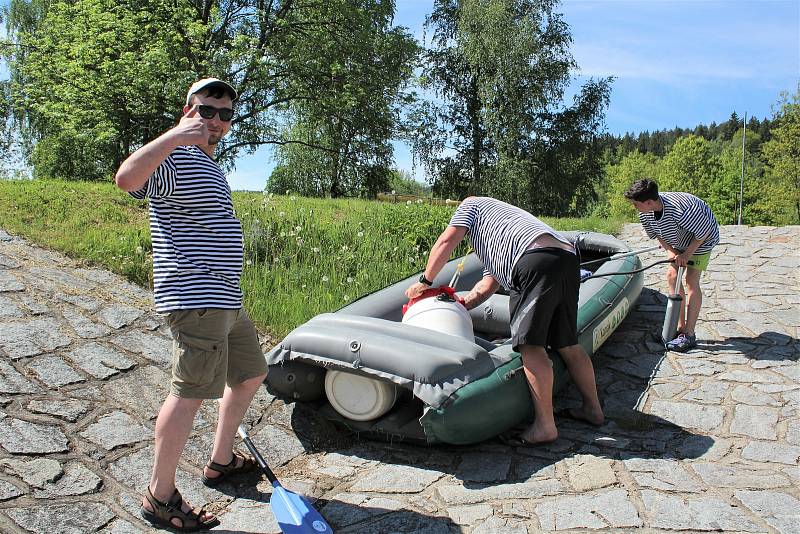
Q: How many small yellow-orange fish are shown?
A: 0